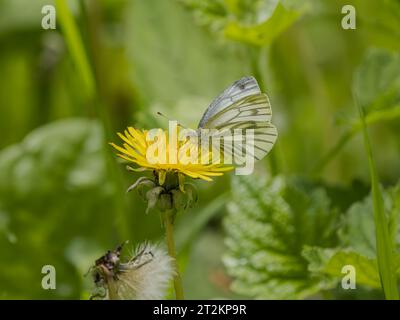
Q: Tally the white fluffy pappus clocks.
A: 1